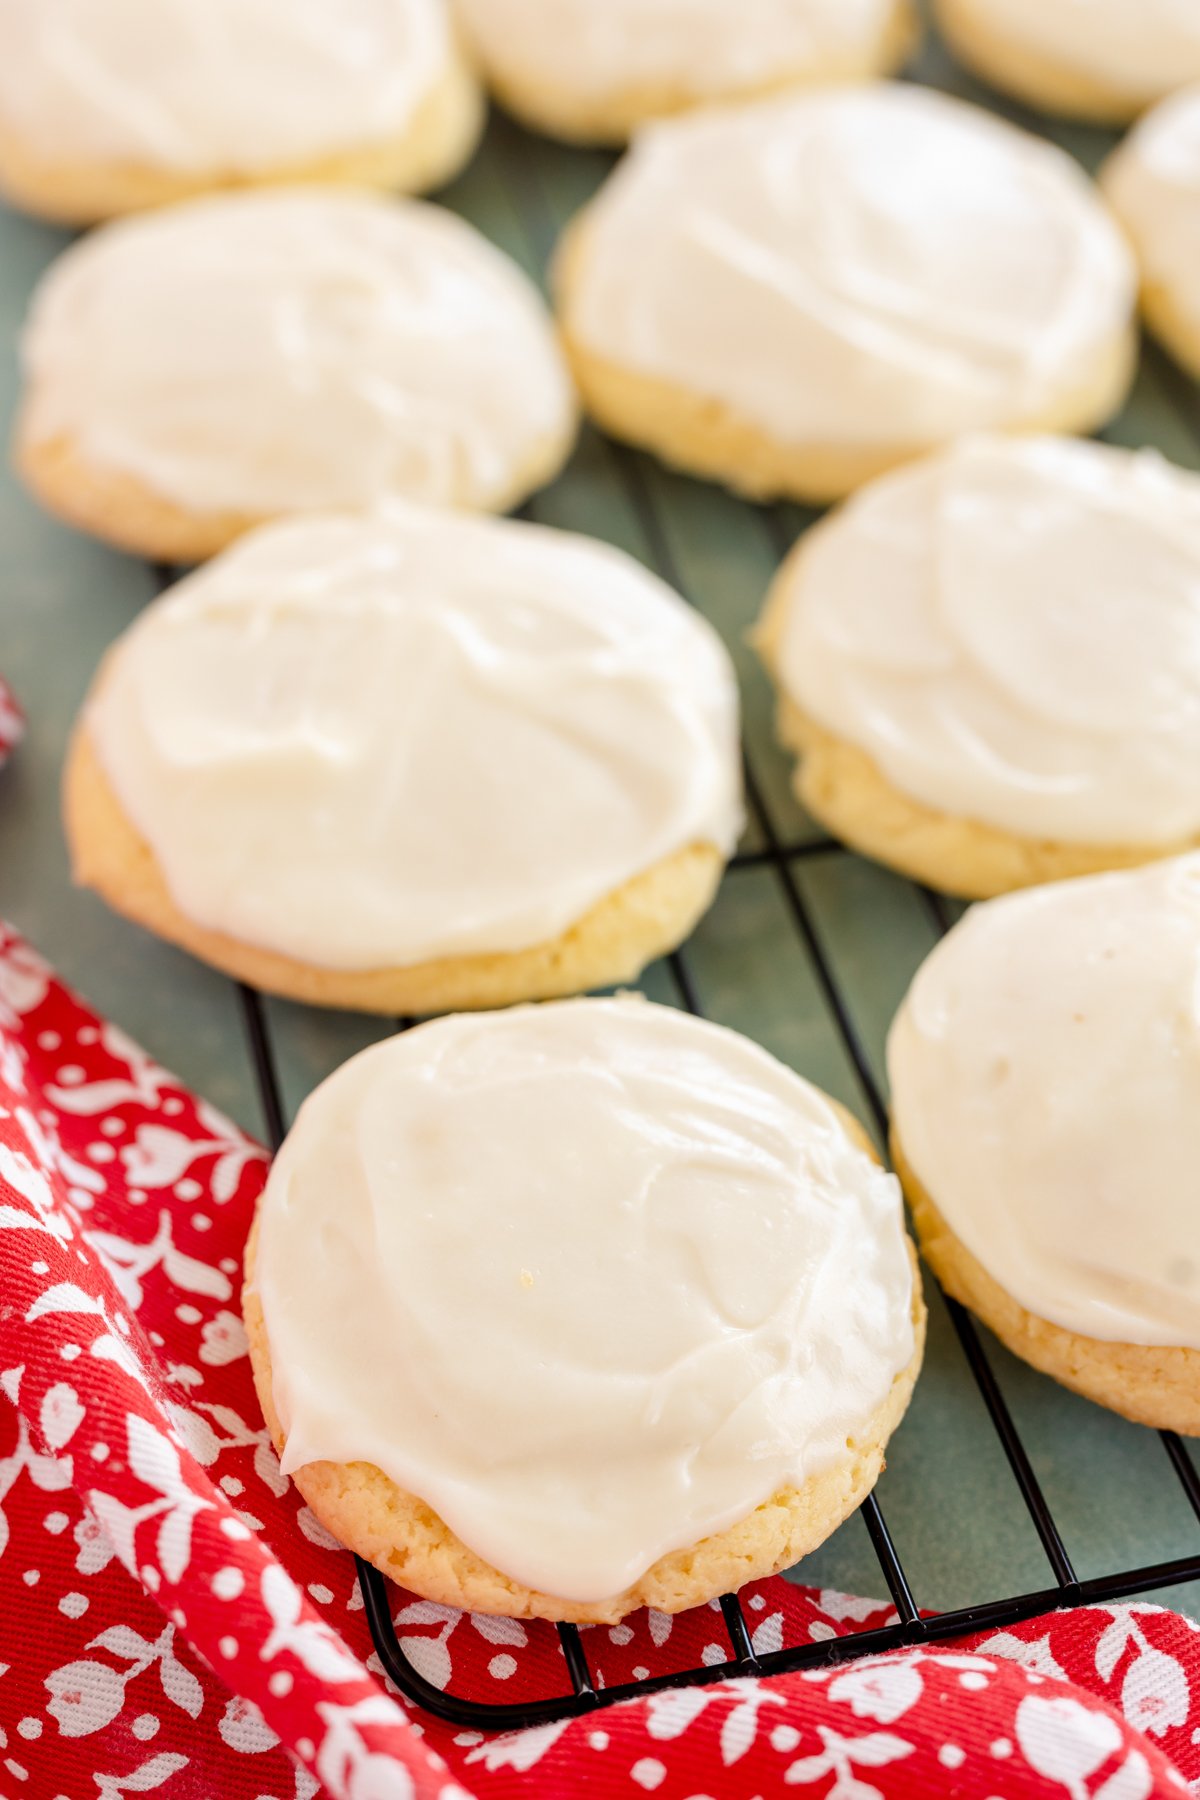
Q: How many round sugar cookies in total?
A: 10